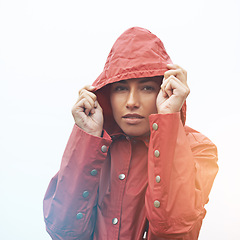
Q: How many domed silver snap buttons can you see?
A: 10